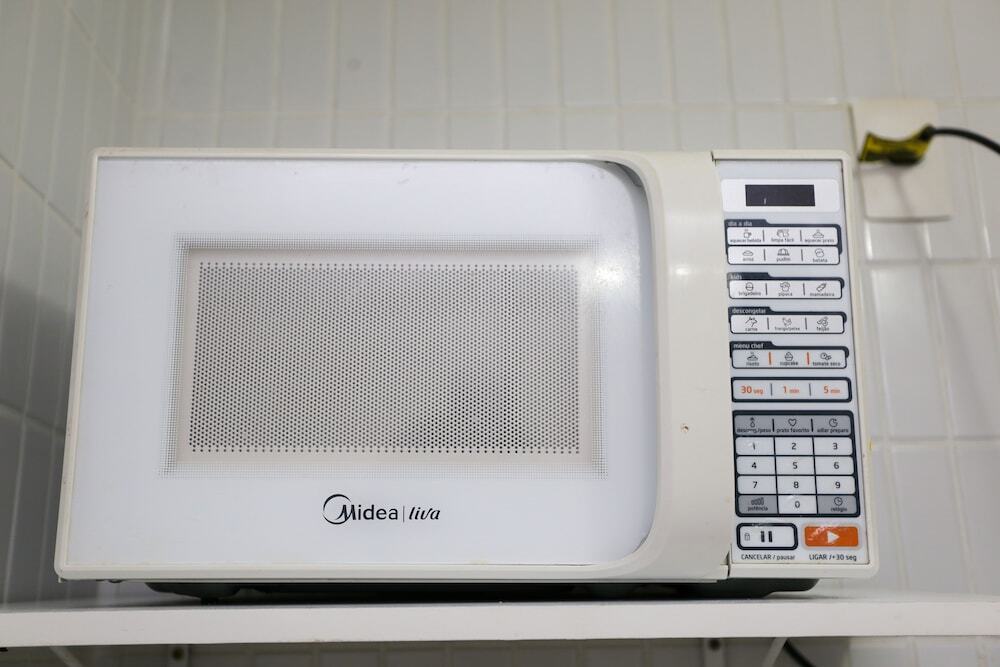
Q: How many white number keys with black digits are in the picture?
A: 10